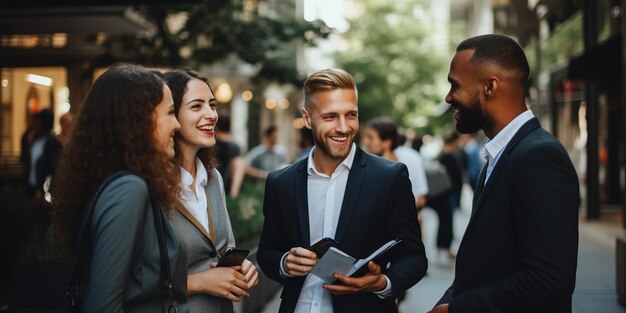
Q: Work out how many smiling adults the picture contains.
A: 4